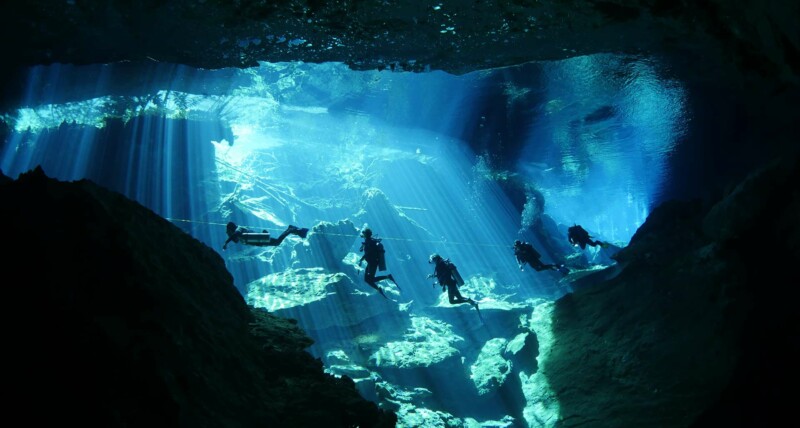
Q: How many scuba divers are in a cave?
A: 5